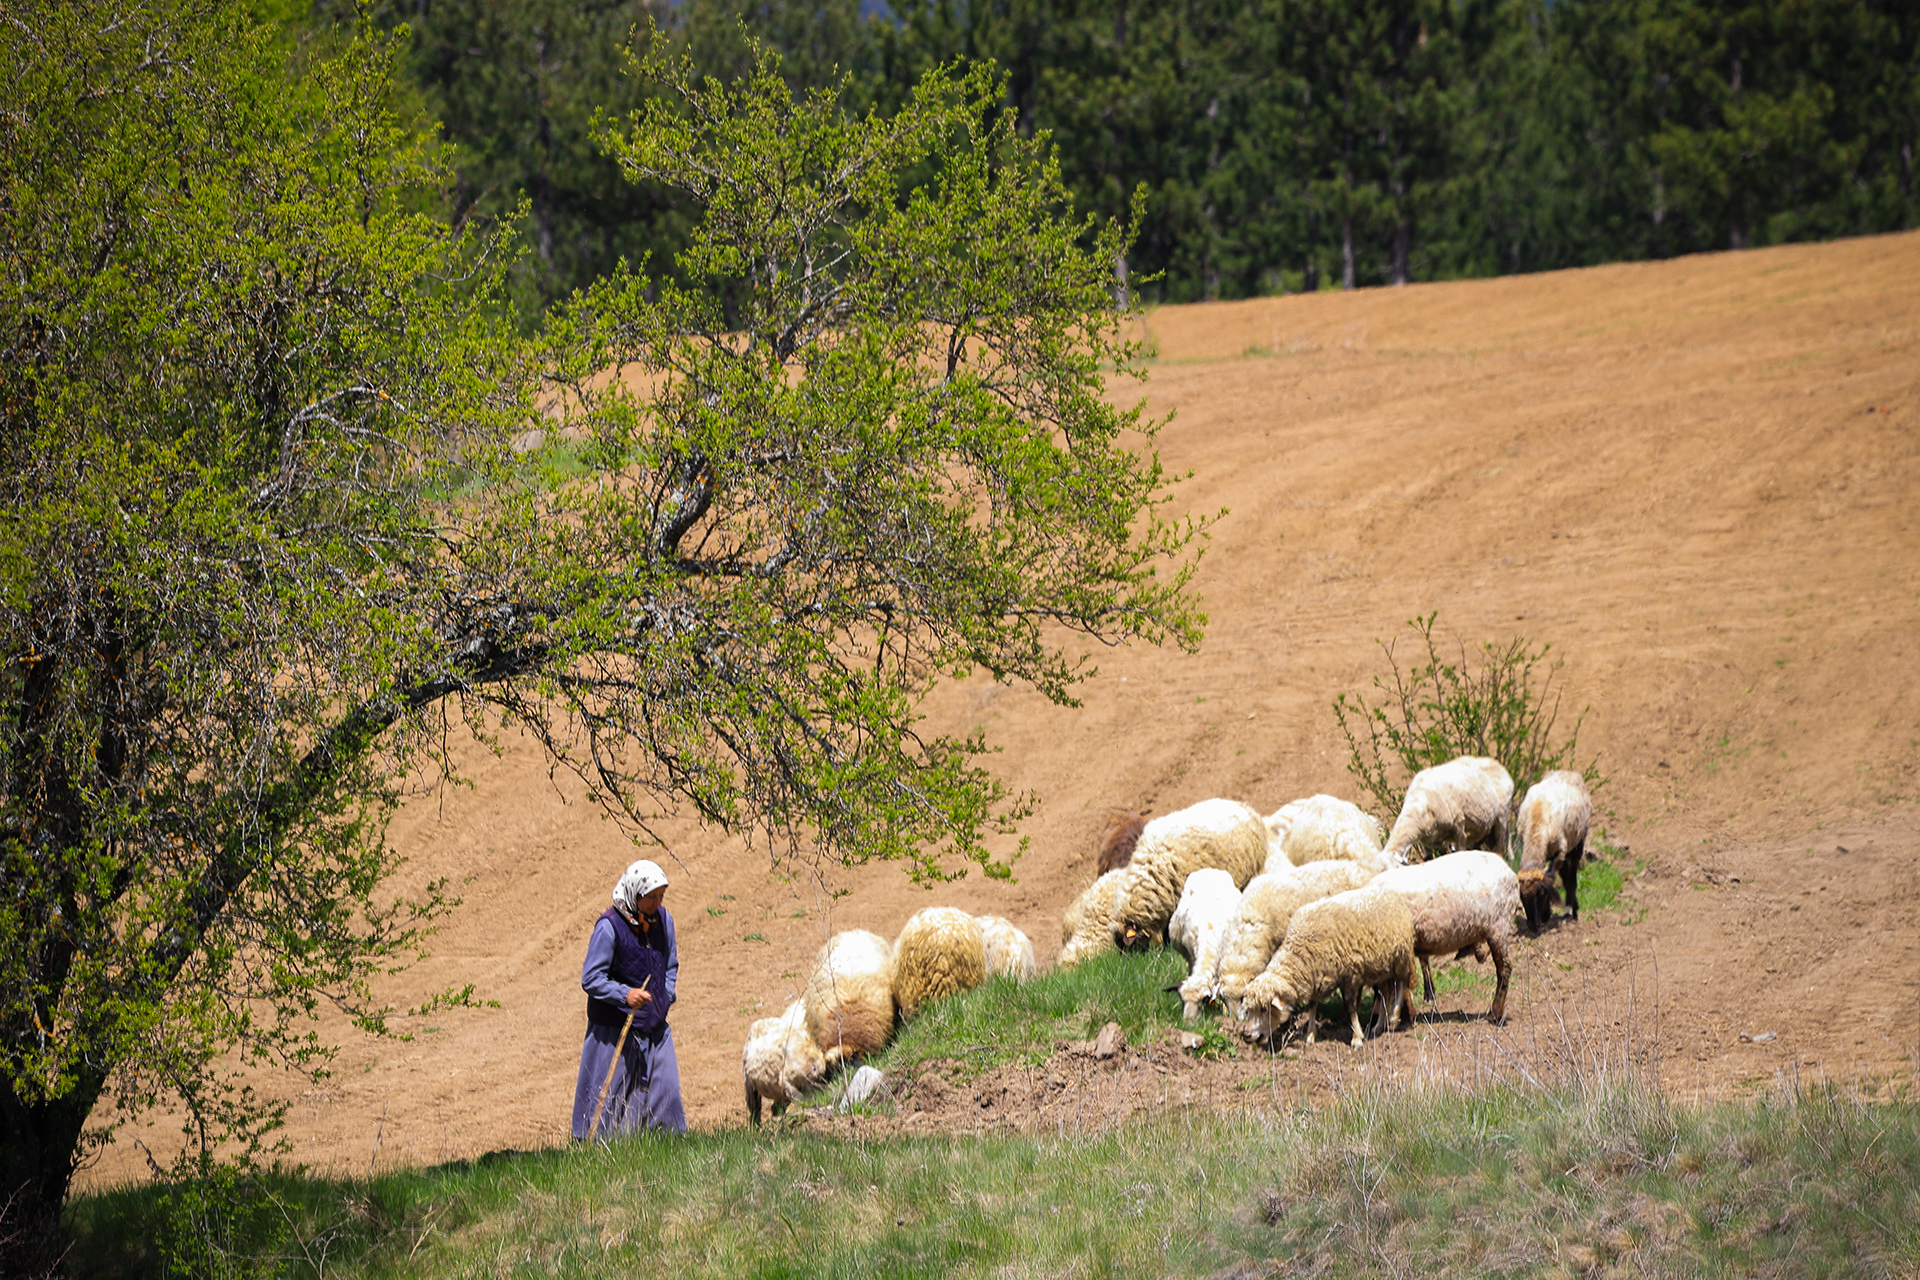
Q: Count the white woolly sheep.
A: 13